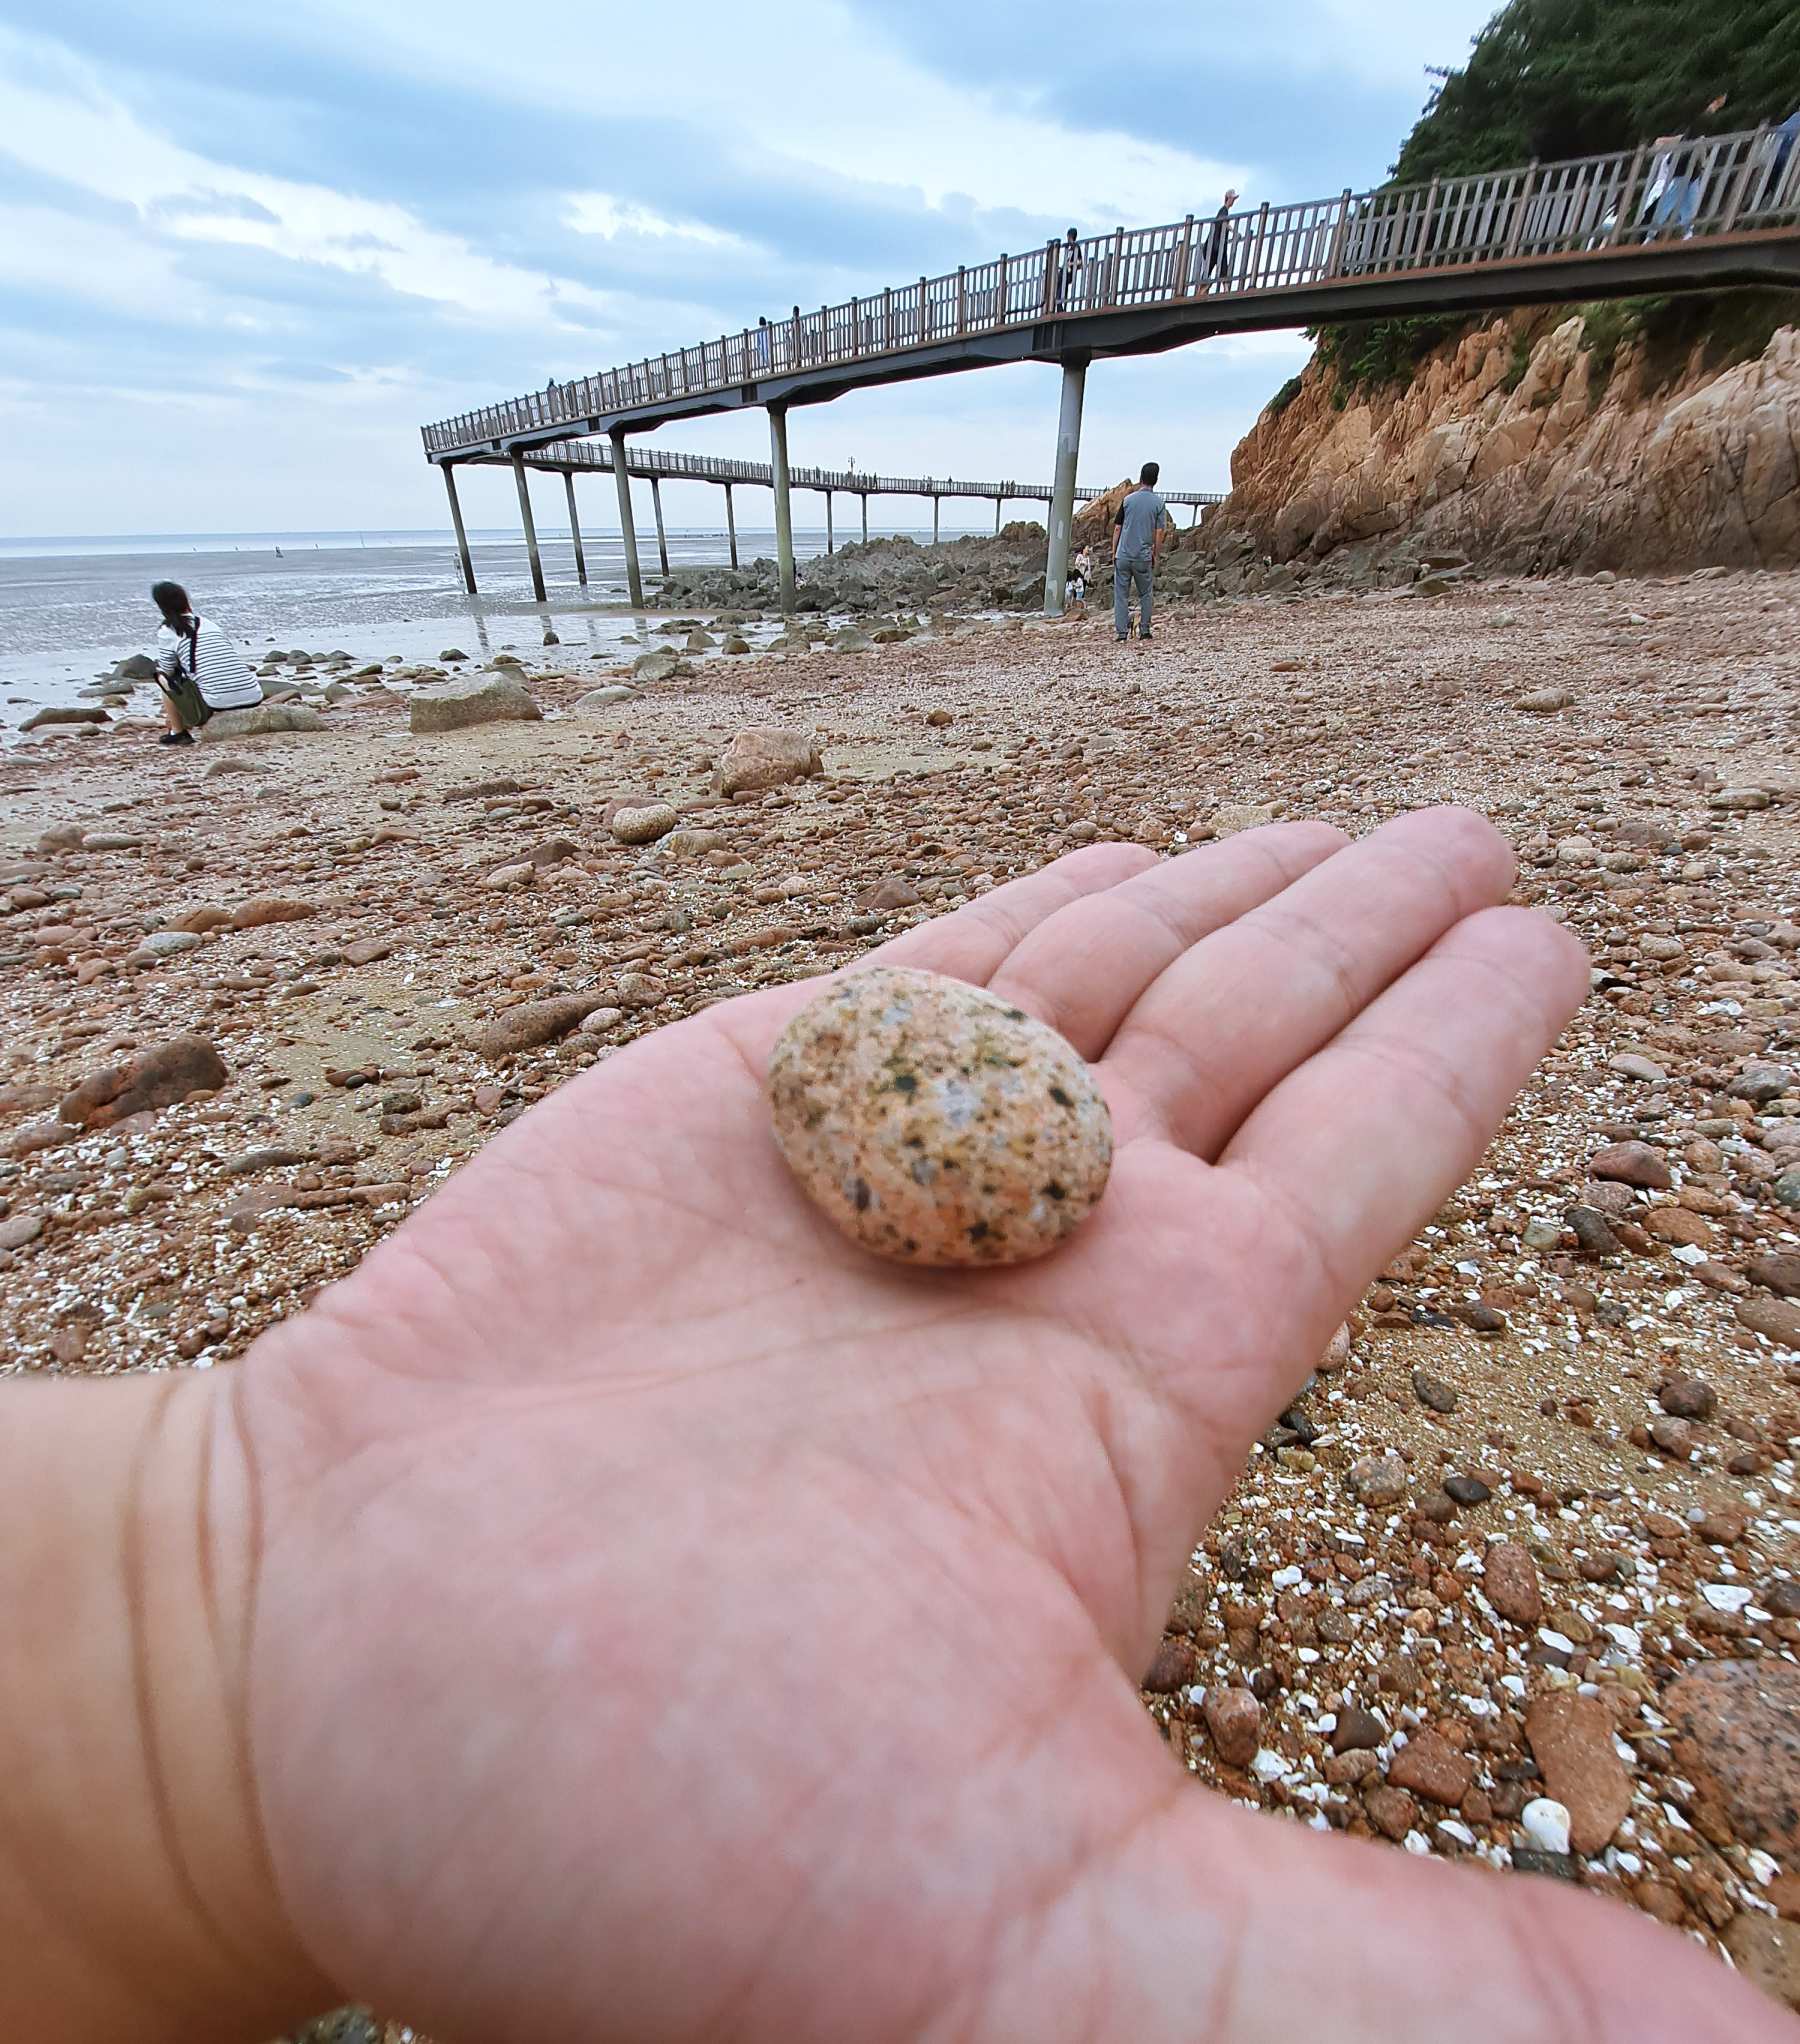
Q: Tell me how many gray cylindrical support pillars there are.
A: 14